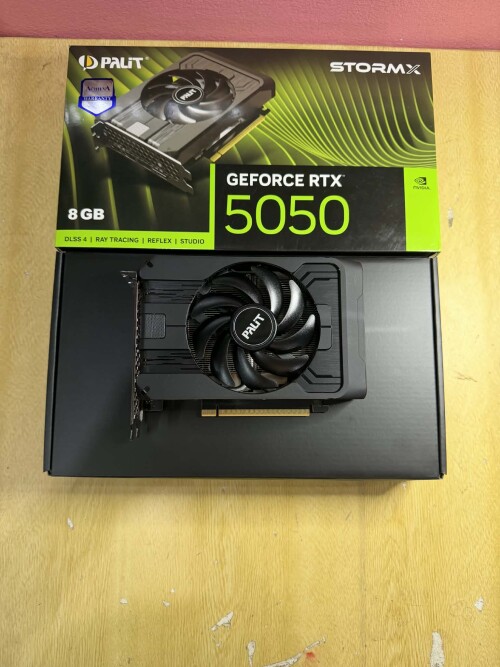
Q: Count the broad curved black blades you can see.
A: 9